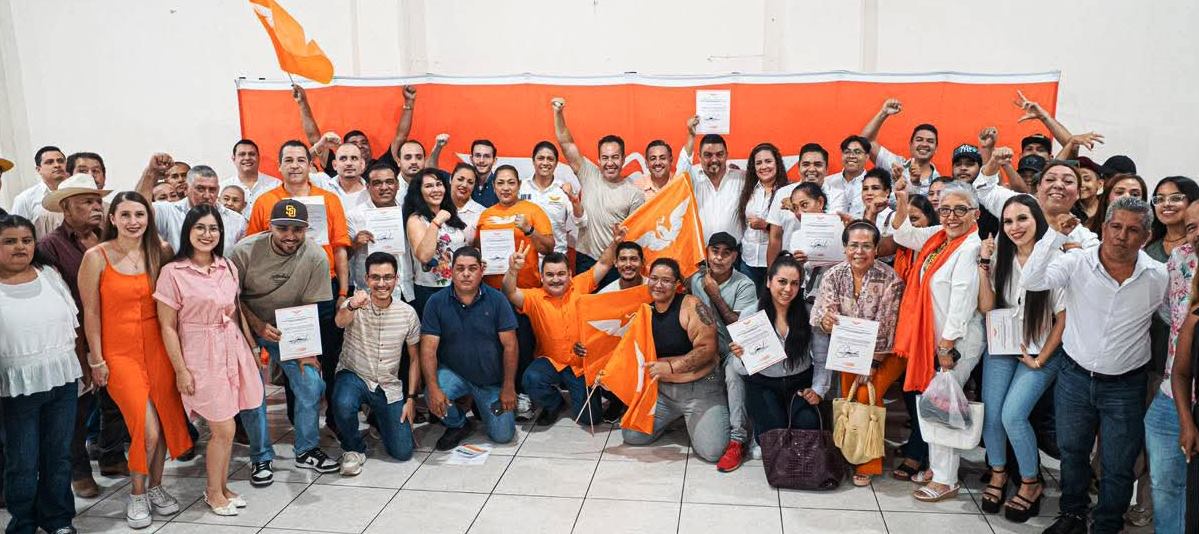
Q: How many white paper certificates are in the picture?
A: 9